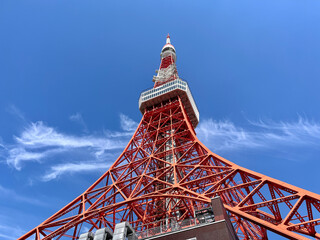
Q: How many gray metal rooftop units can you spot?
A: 3